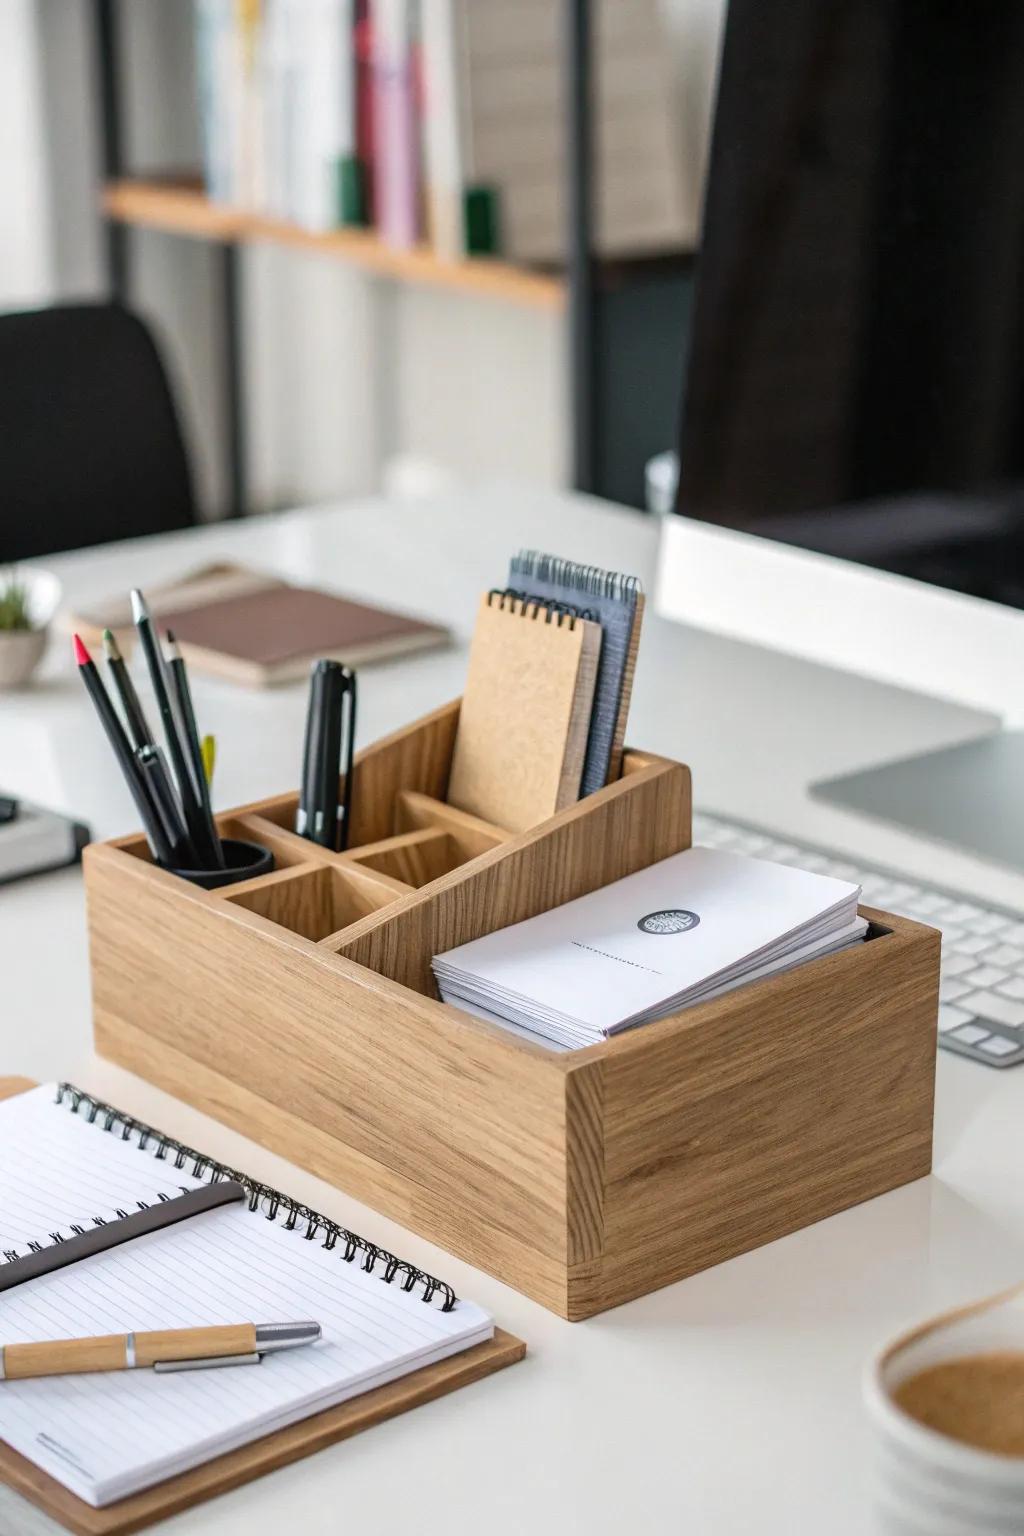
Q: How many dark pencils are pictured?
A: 4